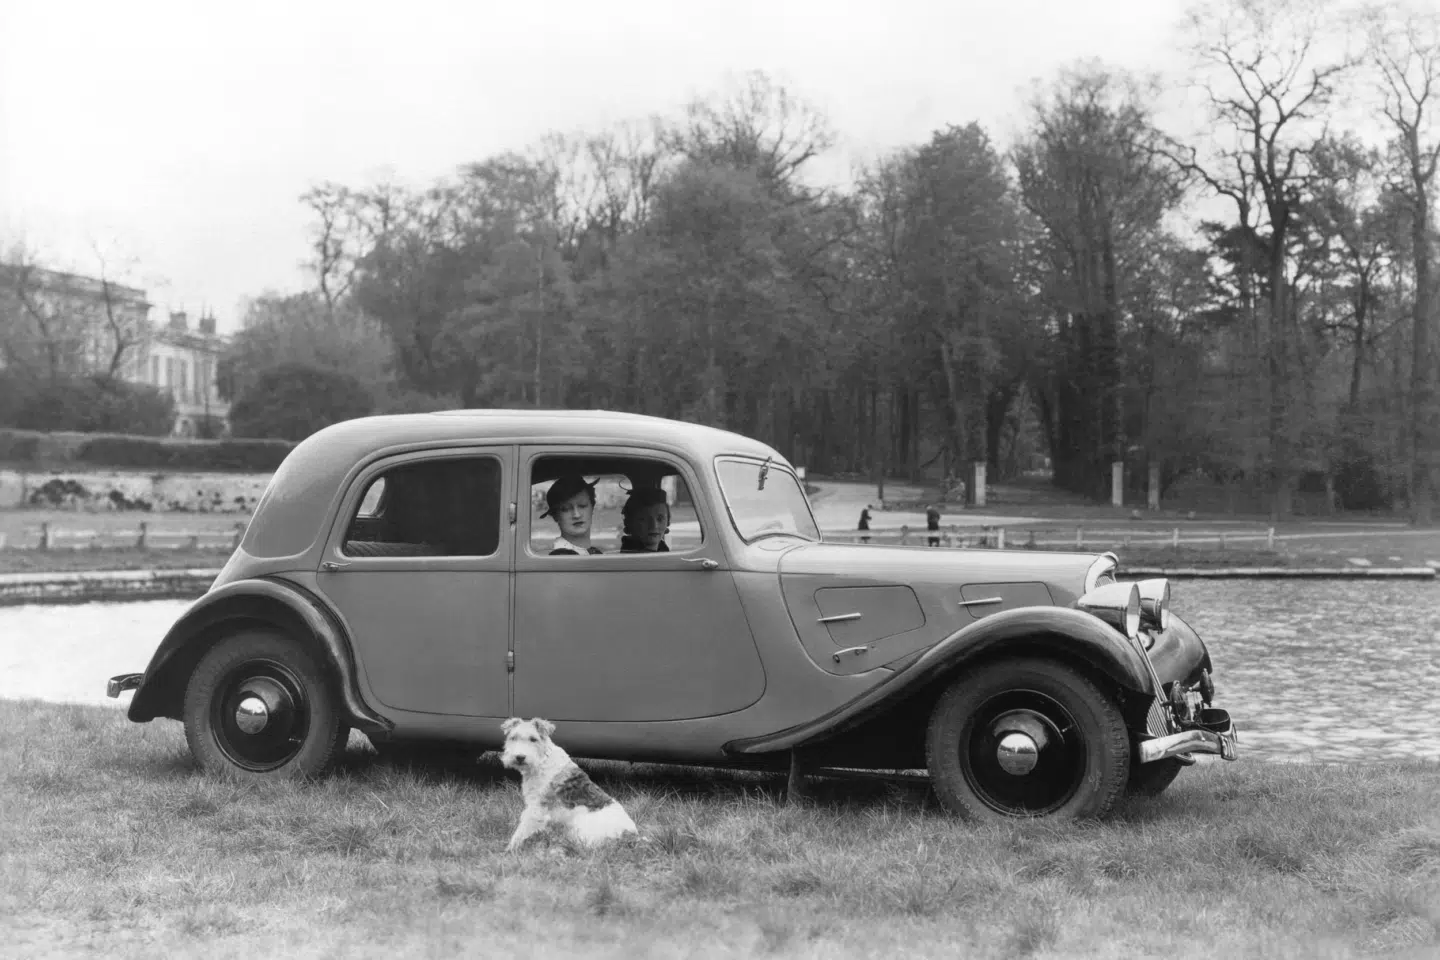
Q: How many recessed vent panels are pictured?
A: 2